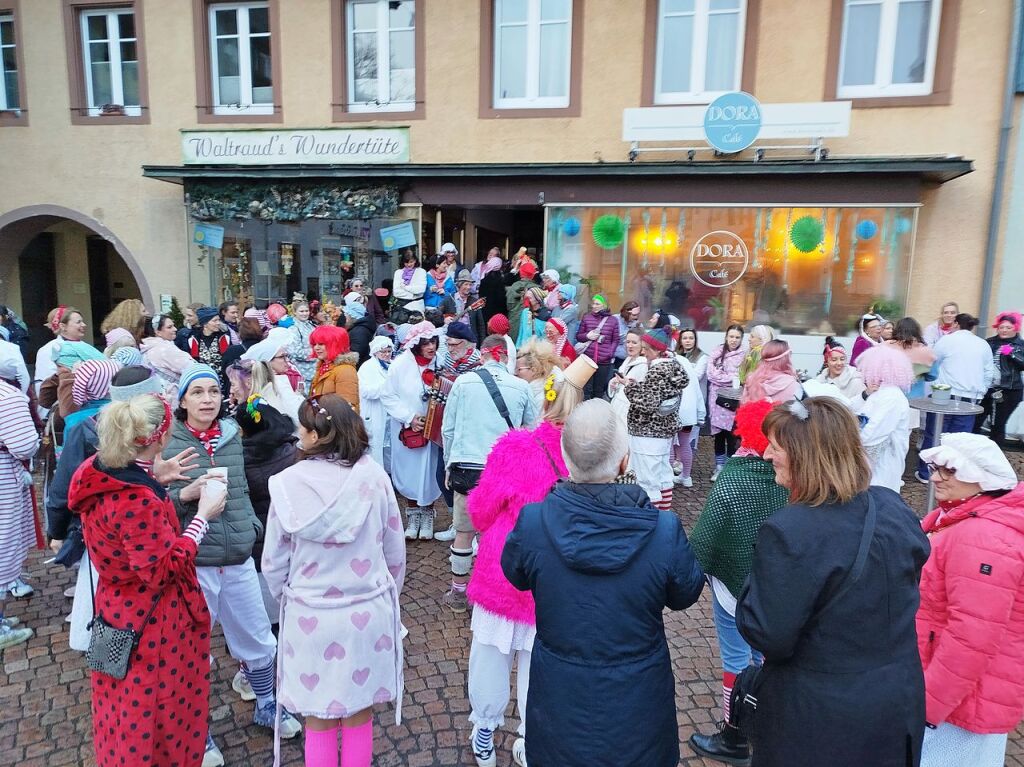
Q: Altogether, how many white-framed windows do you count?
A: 7